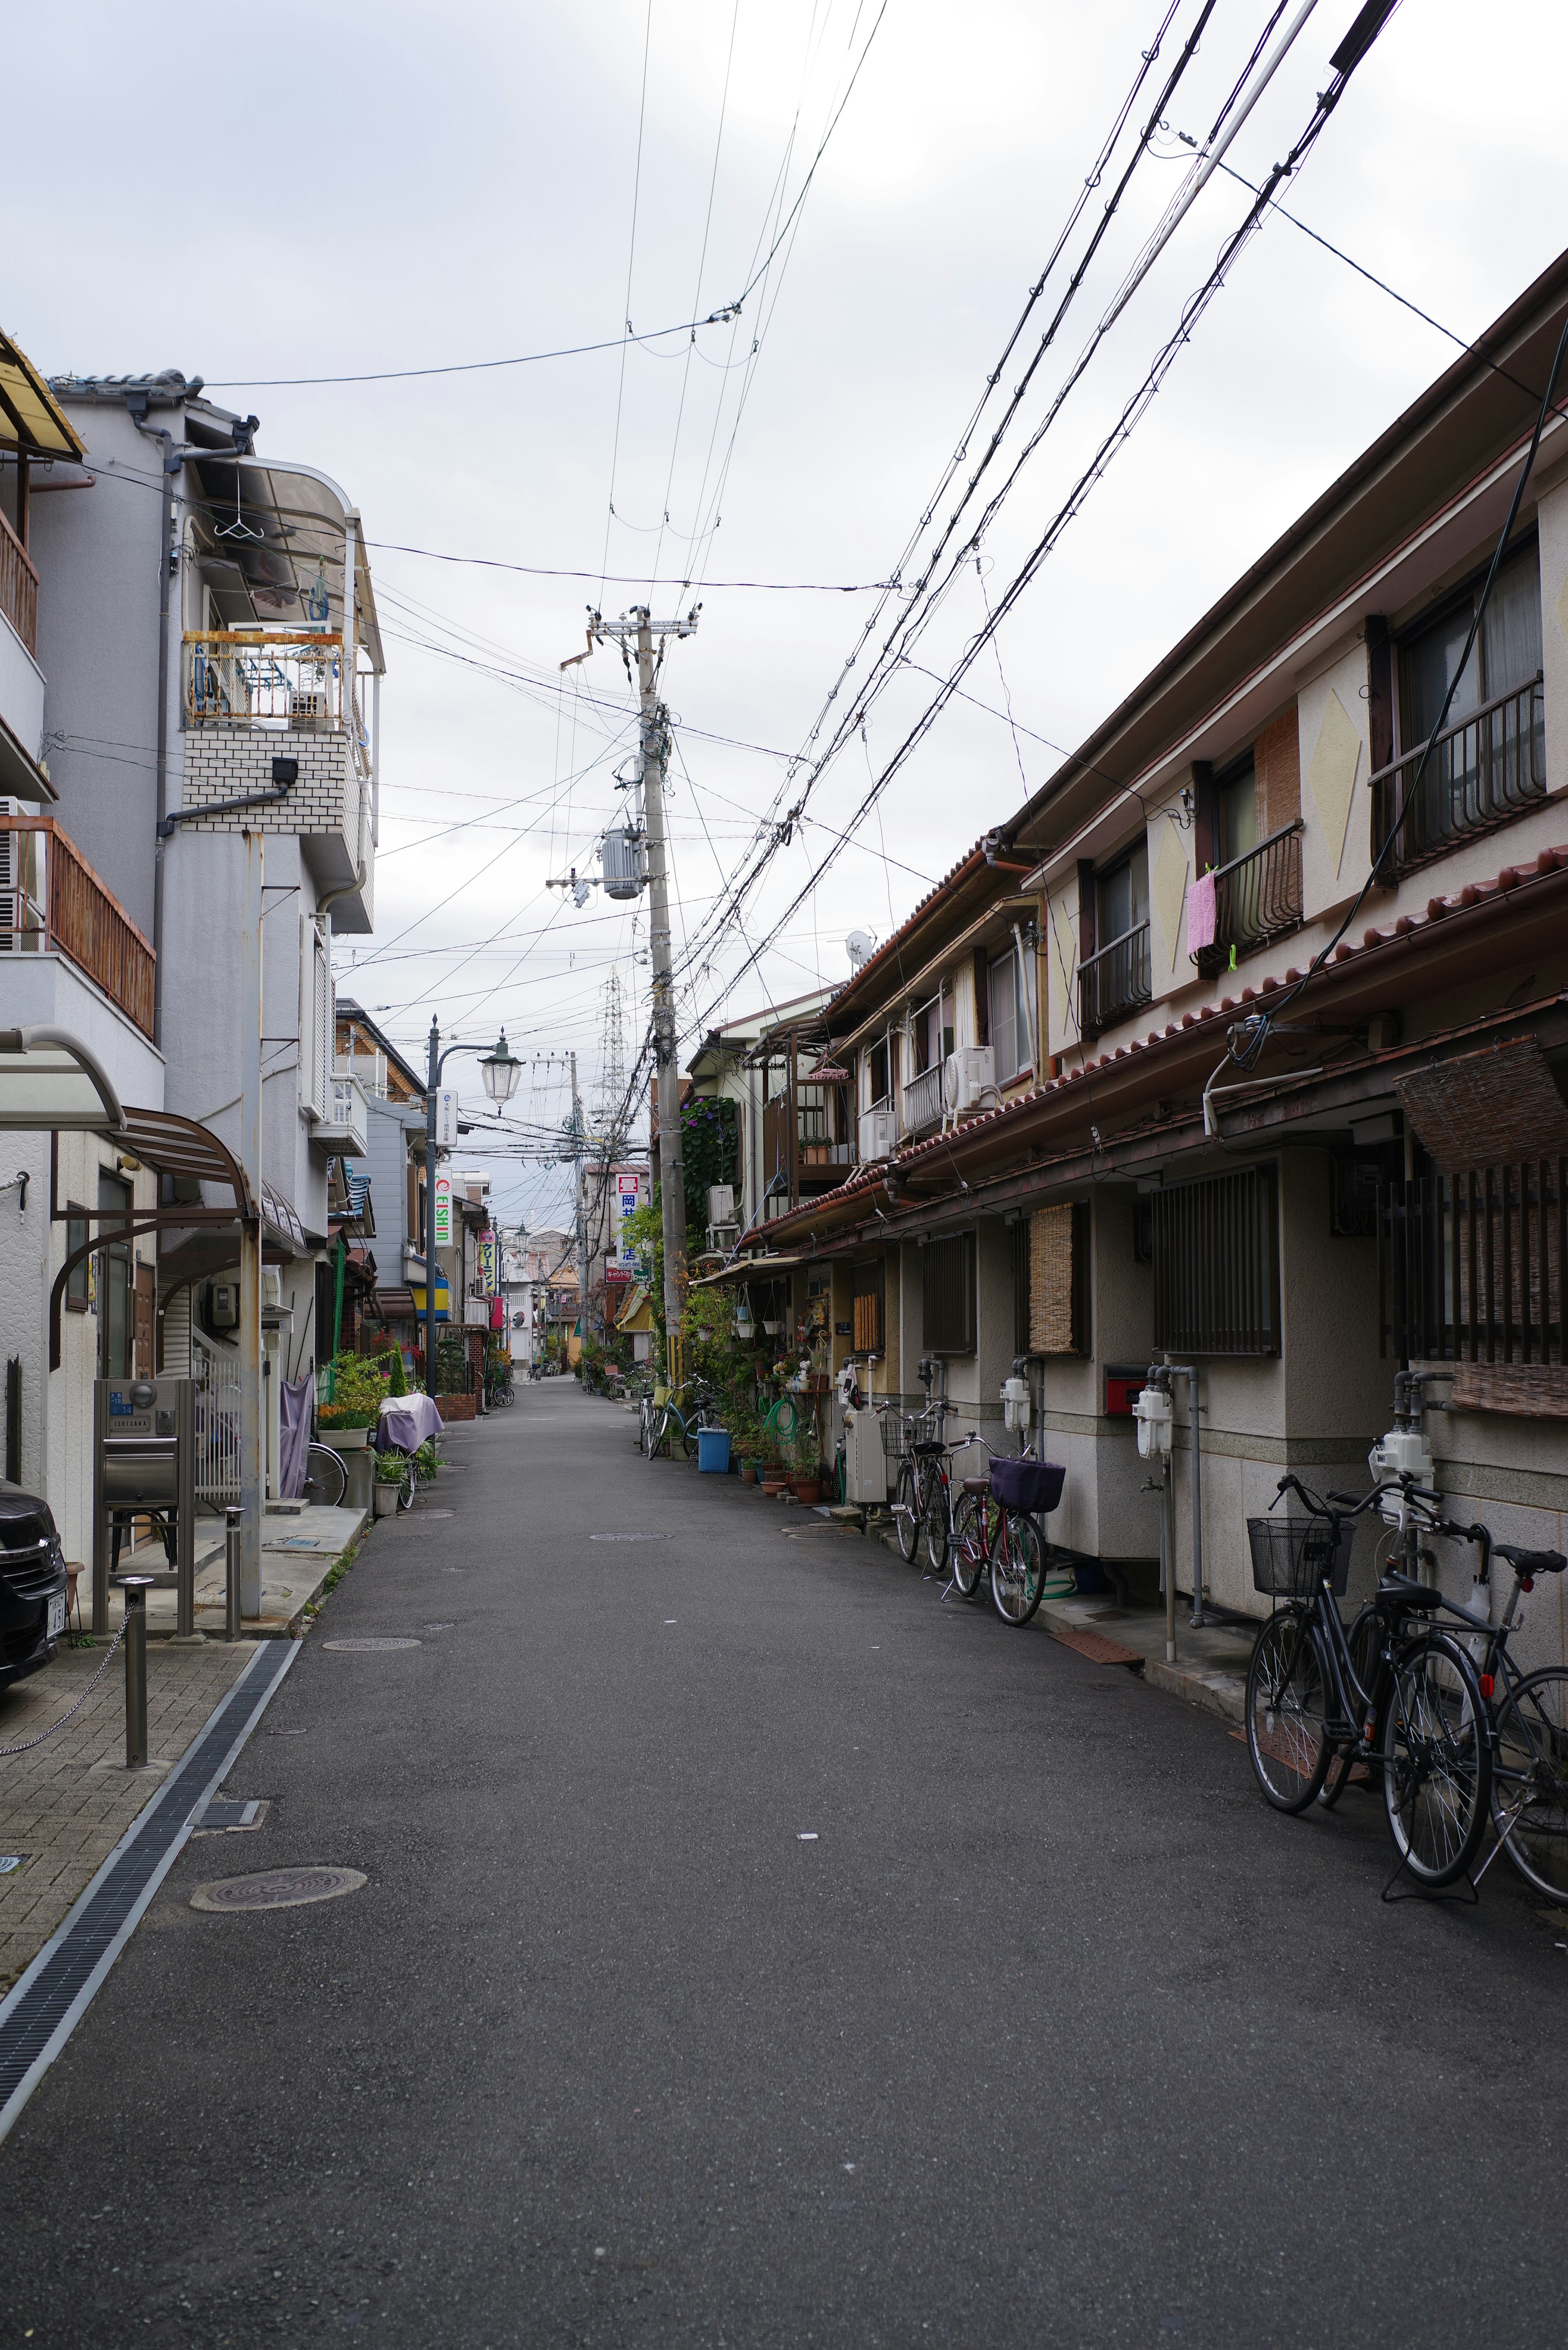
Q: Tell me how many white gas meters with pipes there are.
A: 4